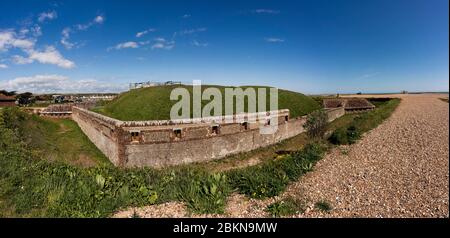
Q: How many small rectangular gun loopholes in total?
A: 6